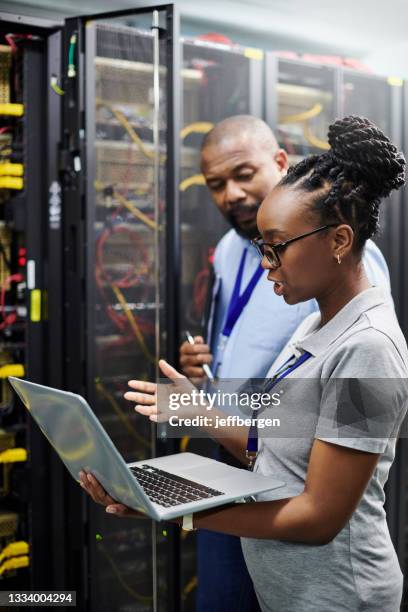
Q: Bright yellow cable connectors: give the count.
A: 7